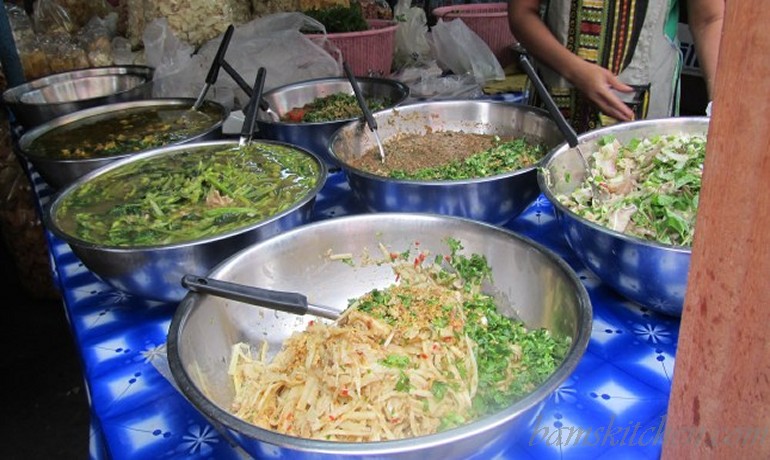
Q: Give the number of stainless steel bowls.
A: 7